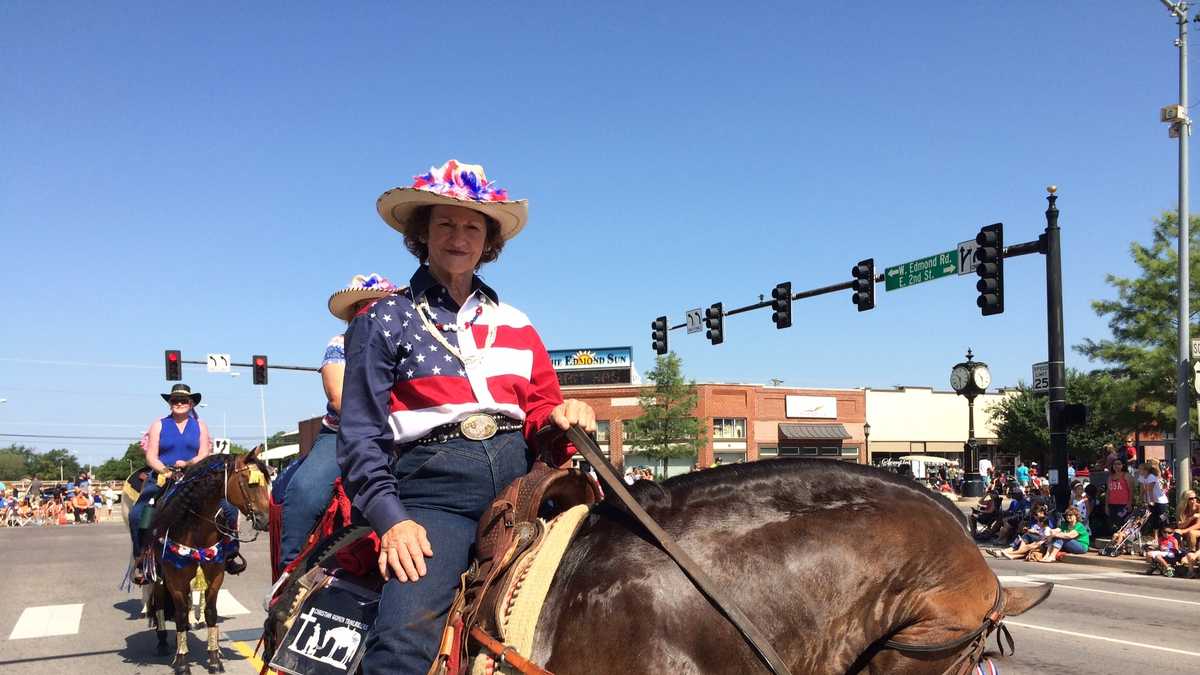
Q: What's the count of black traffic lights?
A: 7